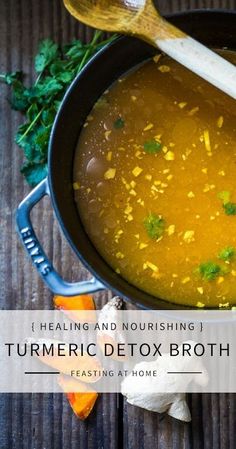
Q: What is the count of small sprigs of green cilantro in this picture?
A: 6